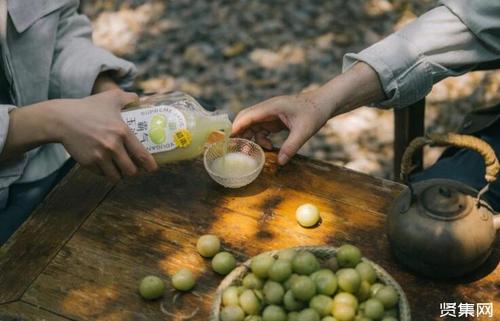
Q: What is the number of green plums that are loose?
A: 5